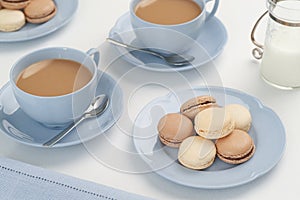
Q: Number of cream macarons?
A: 4